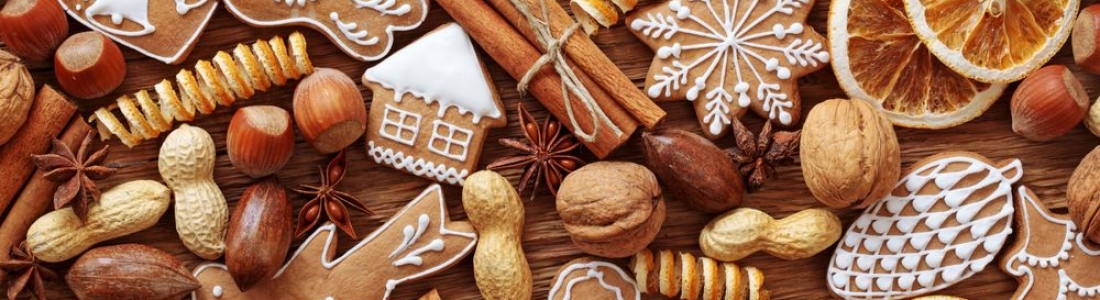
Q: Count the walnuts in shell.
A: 4